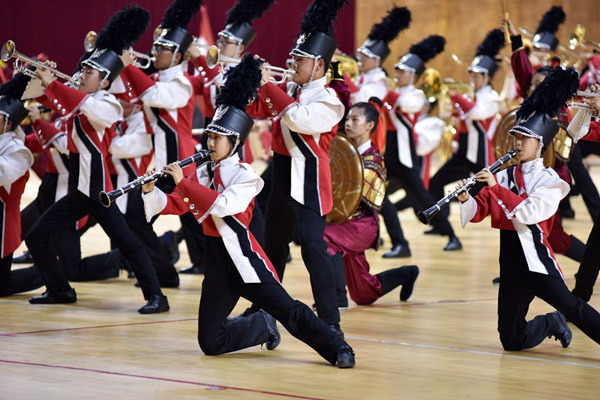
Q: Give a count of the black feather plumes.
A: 11